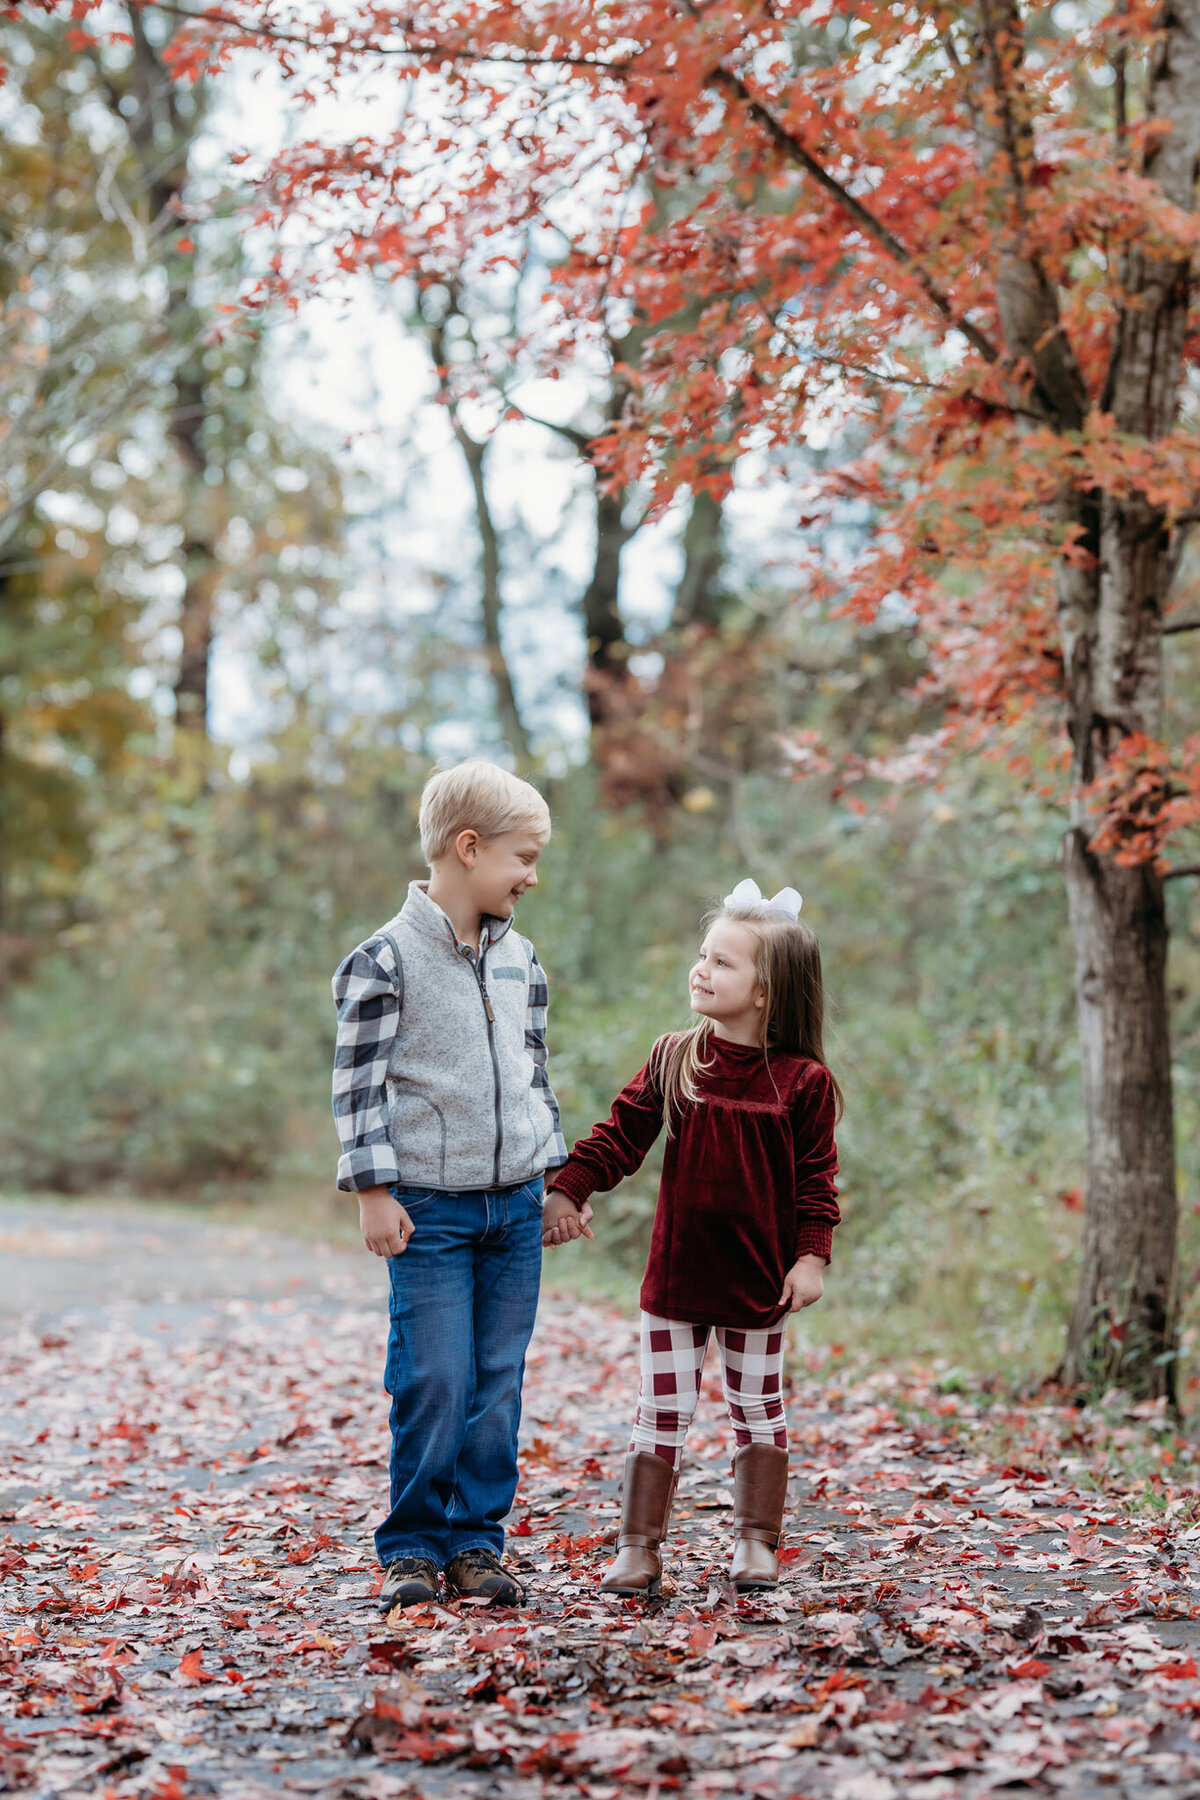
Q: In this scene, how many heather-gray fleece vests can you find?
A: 1